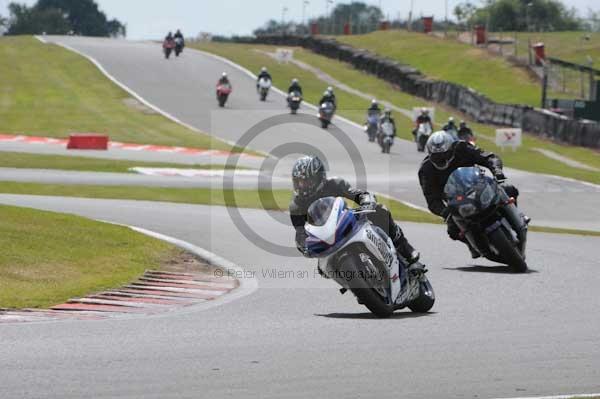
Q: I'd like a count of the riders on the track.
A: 13